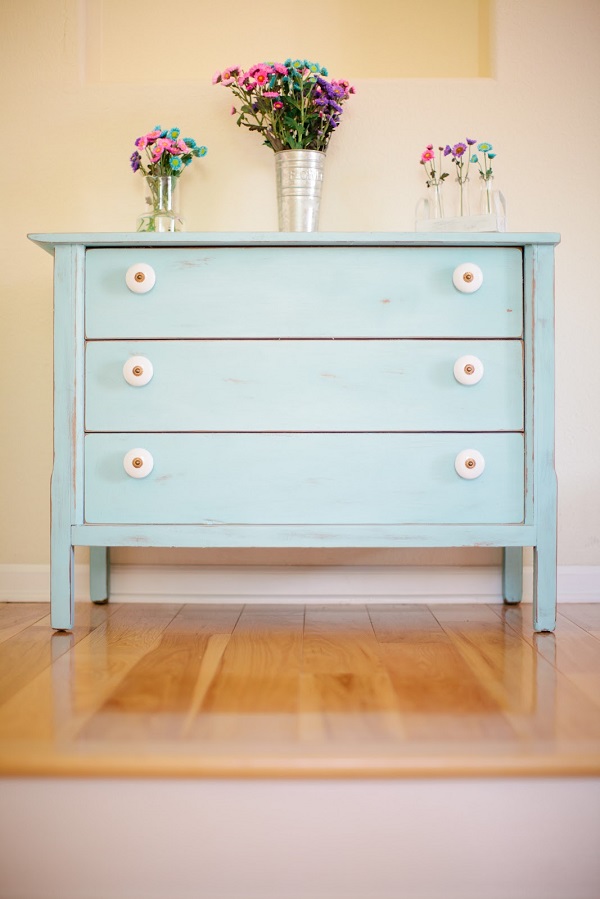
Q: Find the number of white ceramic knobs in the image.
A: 6